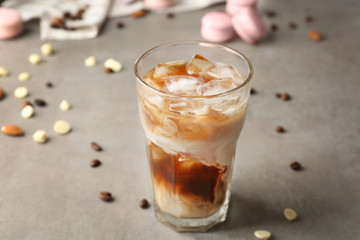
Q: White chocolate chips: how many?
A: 14